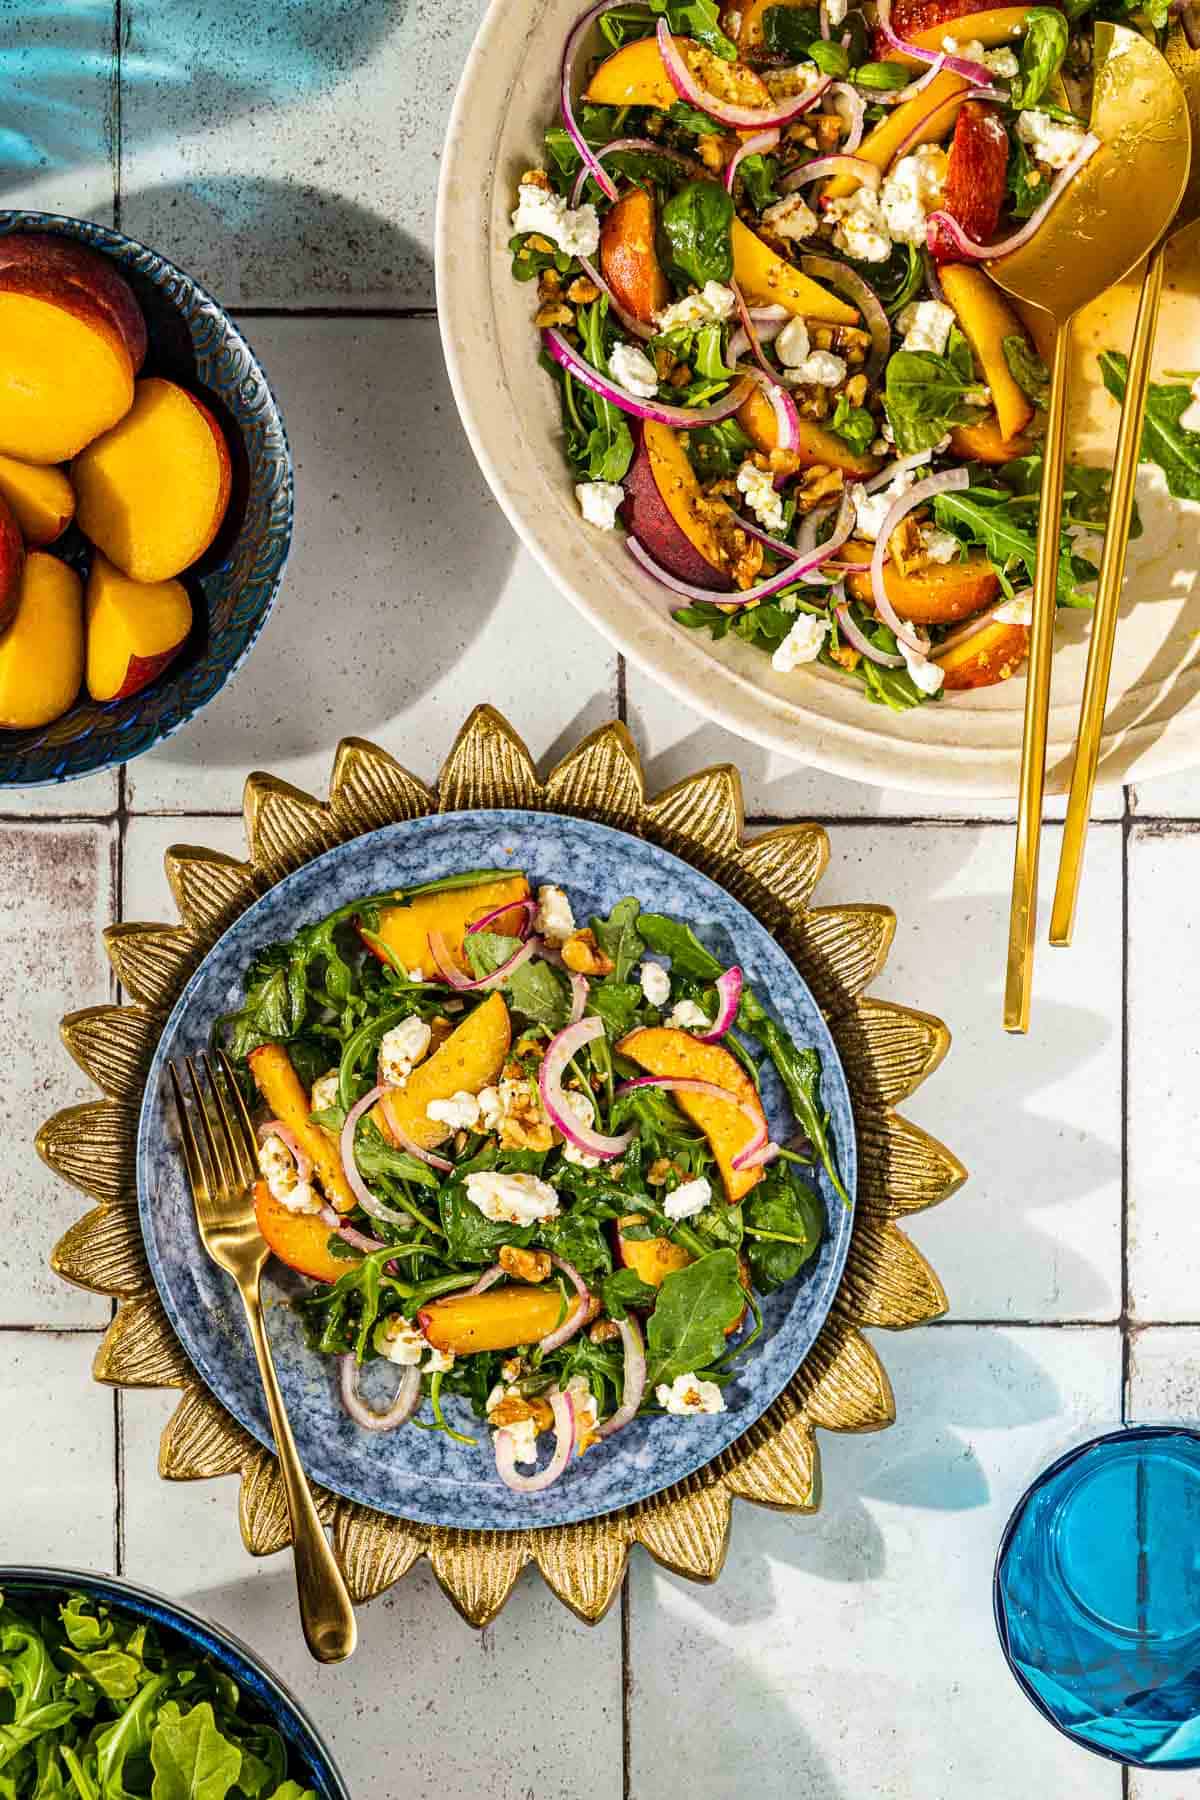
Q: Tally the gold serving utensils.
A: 2